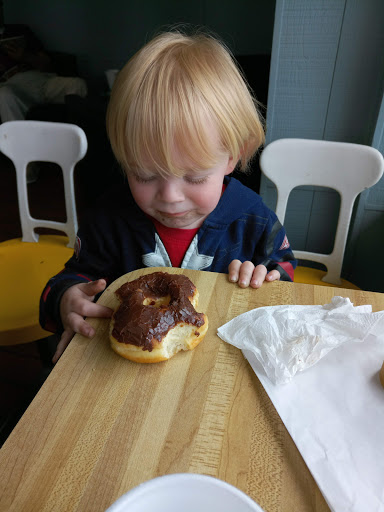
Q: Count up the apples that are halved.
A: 0